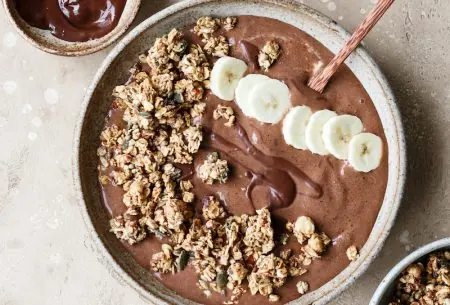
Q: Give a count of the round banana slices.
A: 7